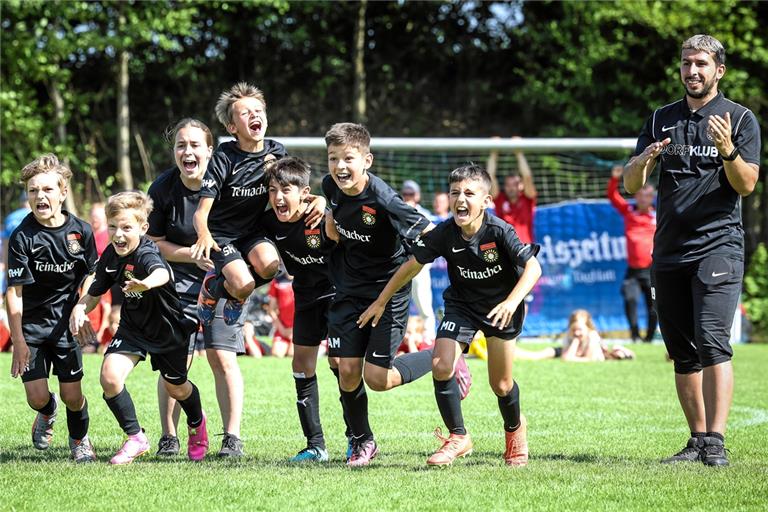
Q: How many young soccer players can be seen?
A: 6